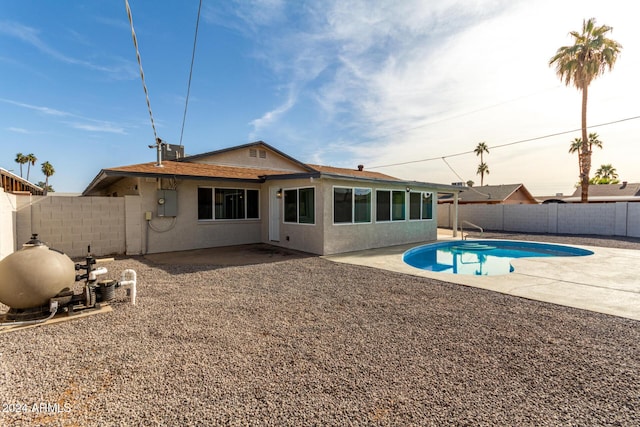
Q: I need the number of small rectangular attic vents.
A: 2